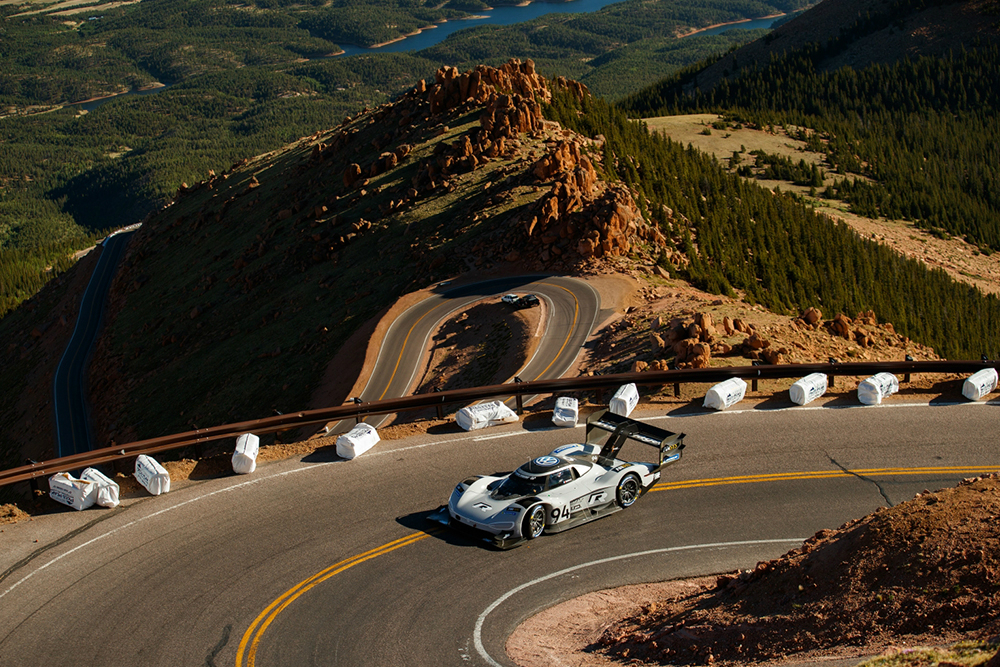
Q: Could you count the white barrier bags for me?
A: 12